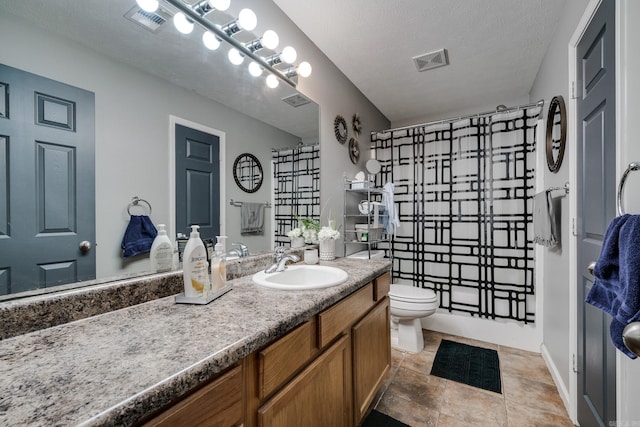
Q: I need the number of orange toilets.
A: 0